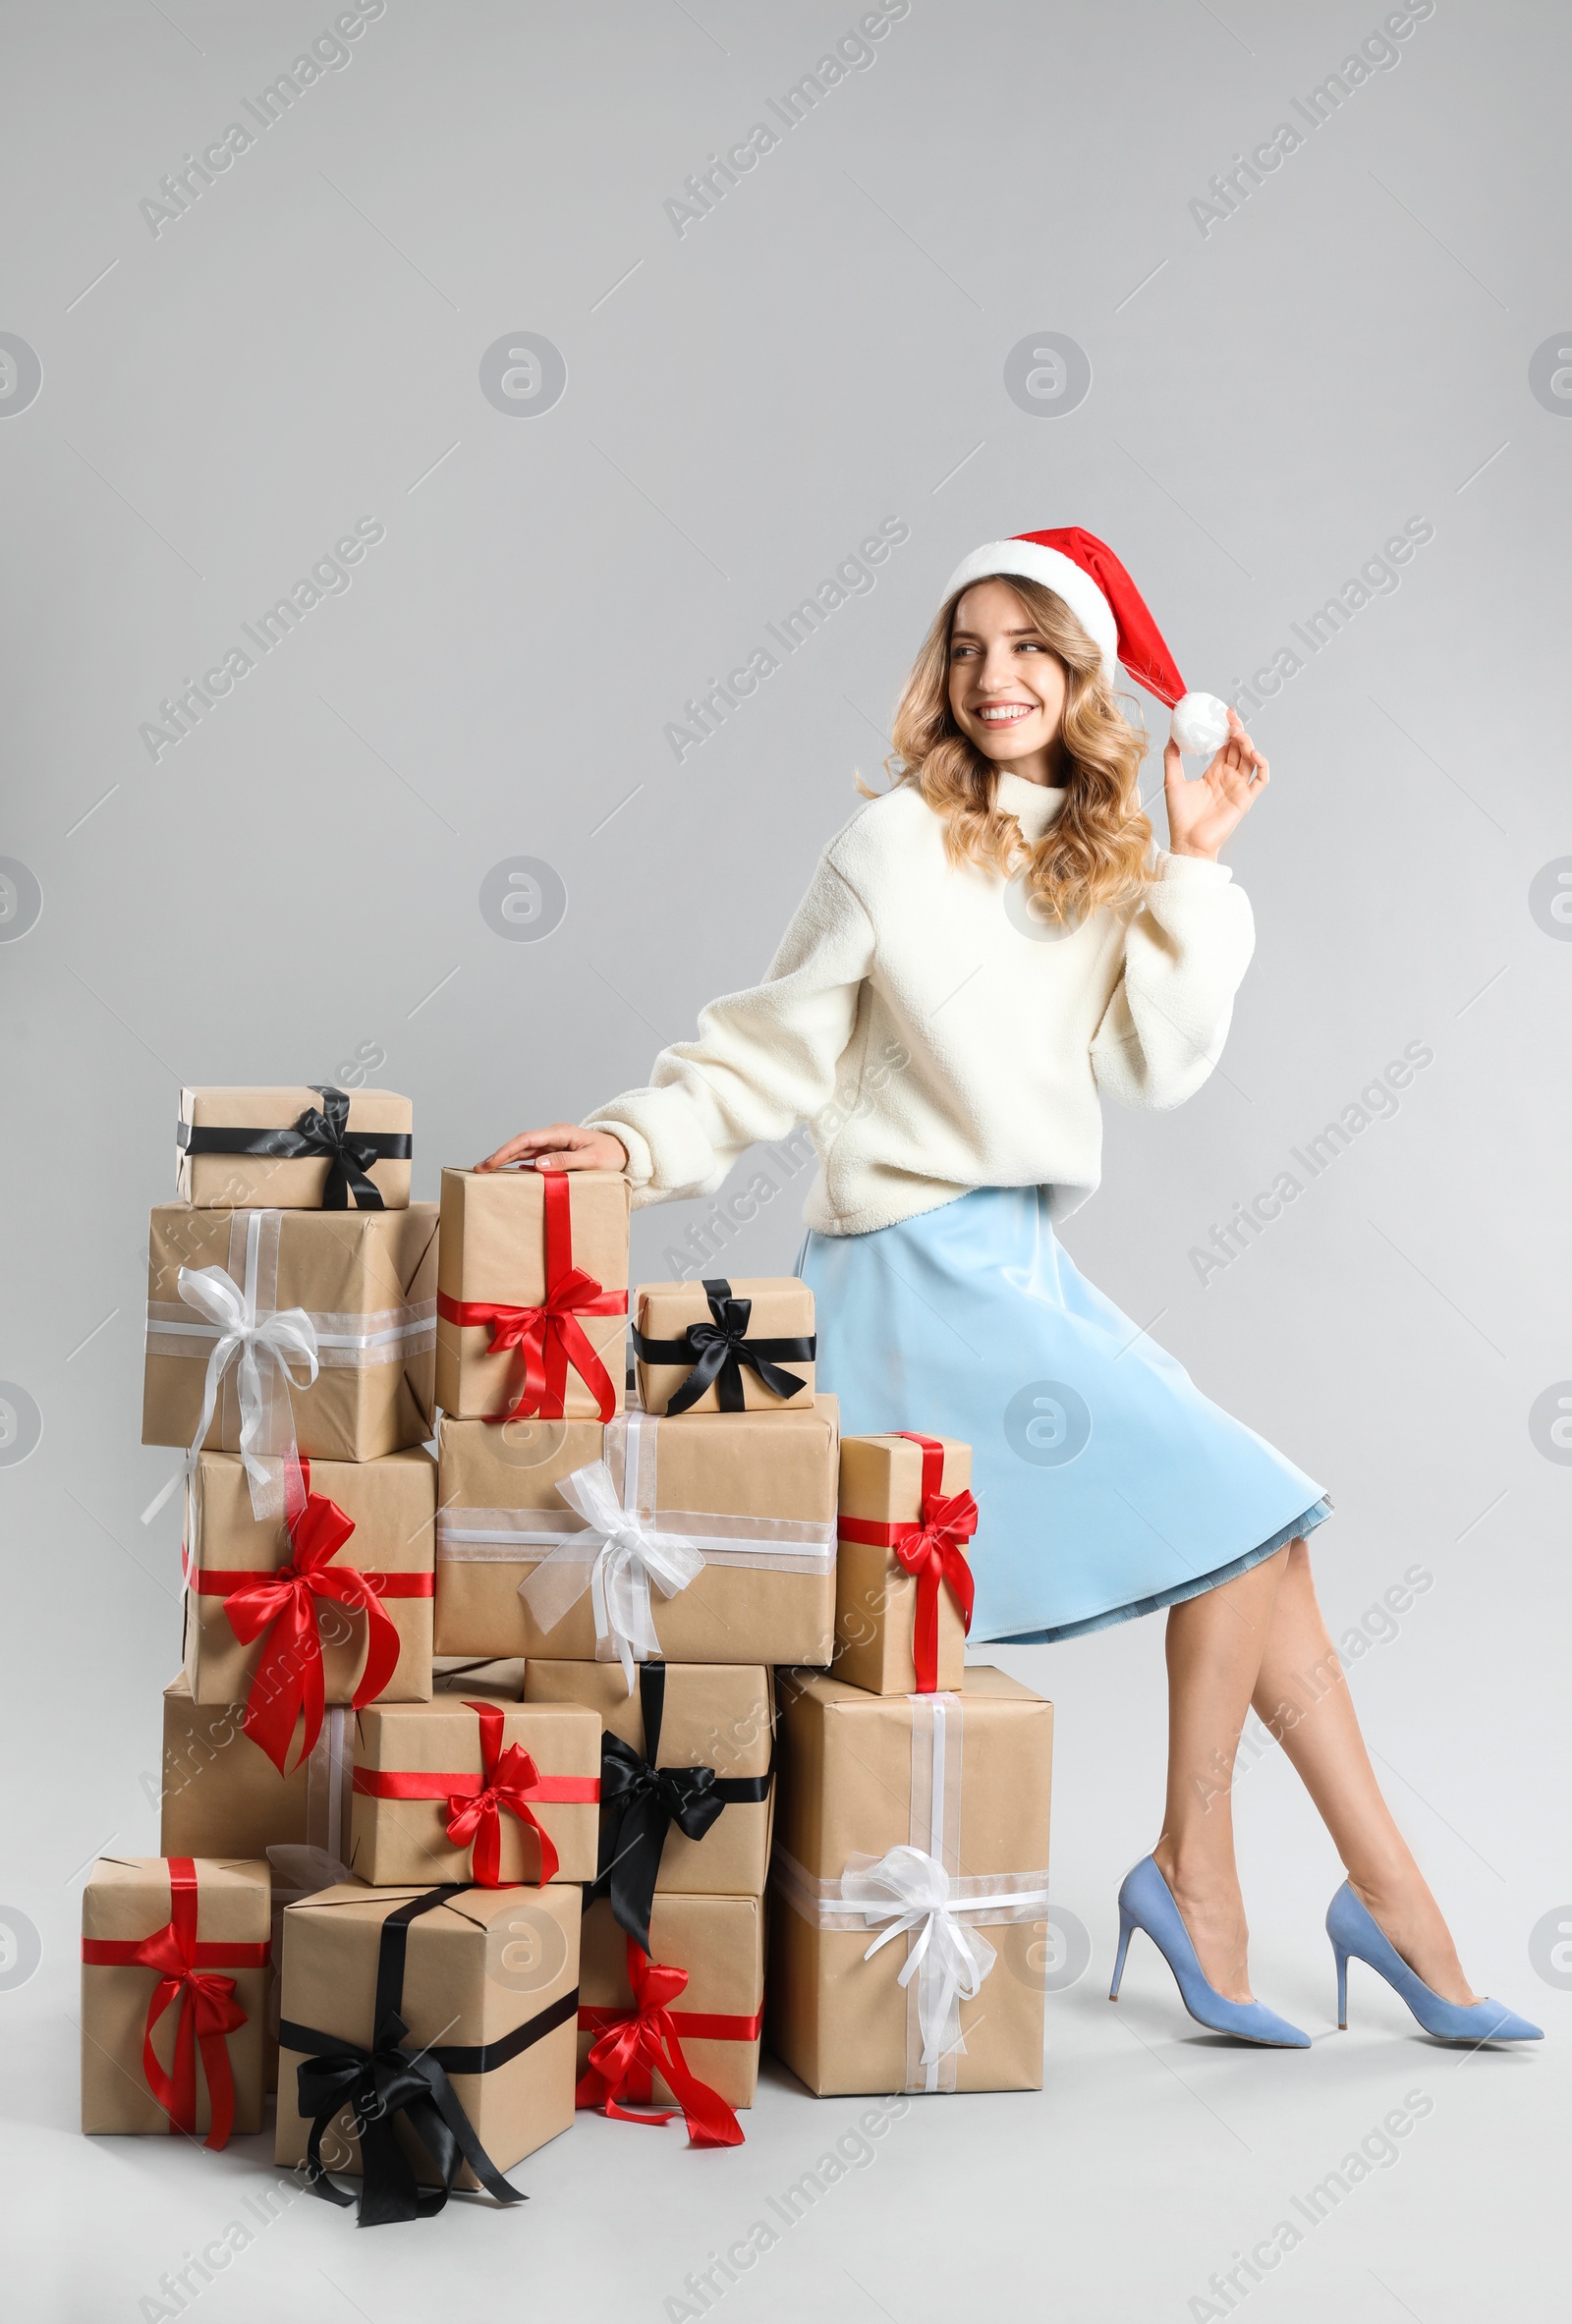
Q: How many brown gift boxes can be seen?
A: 14